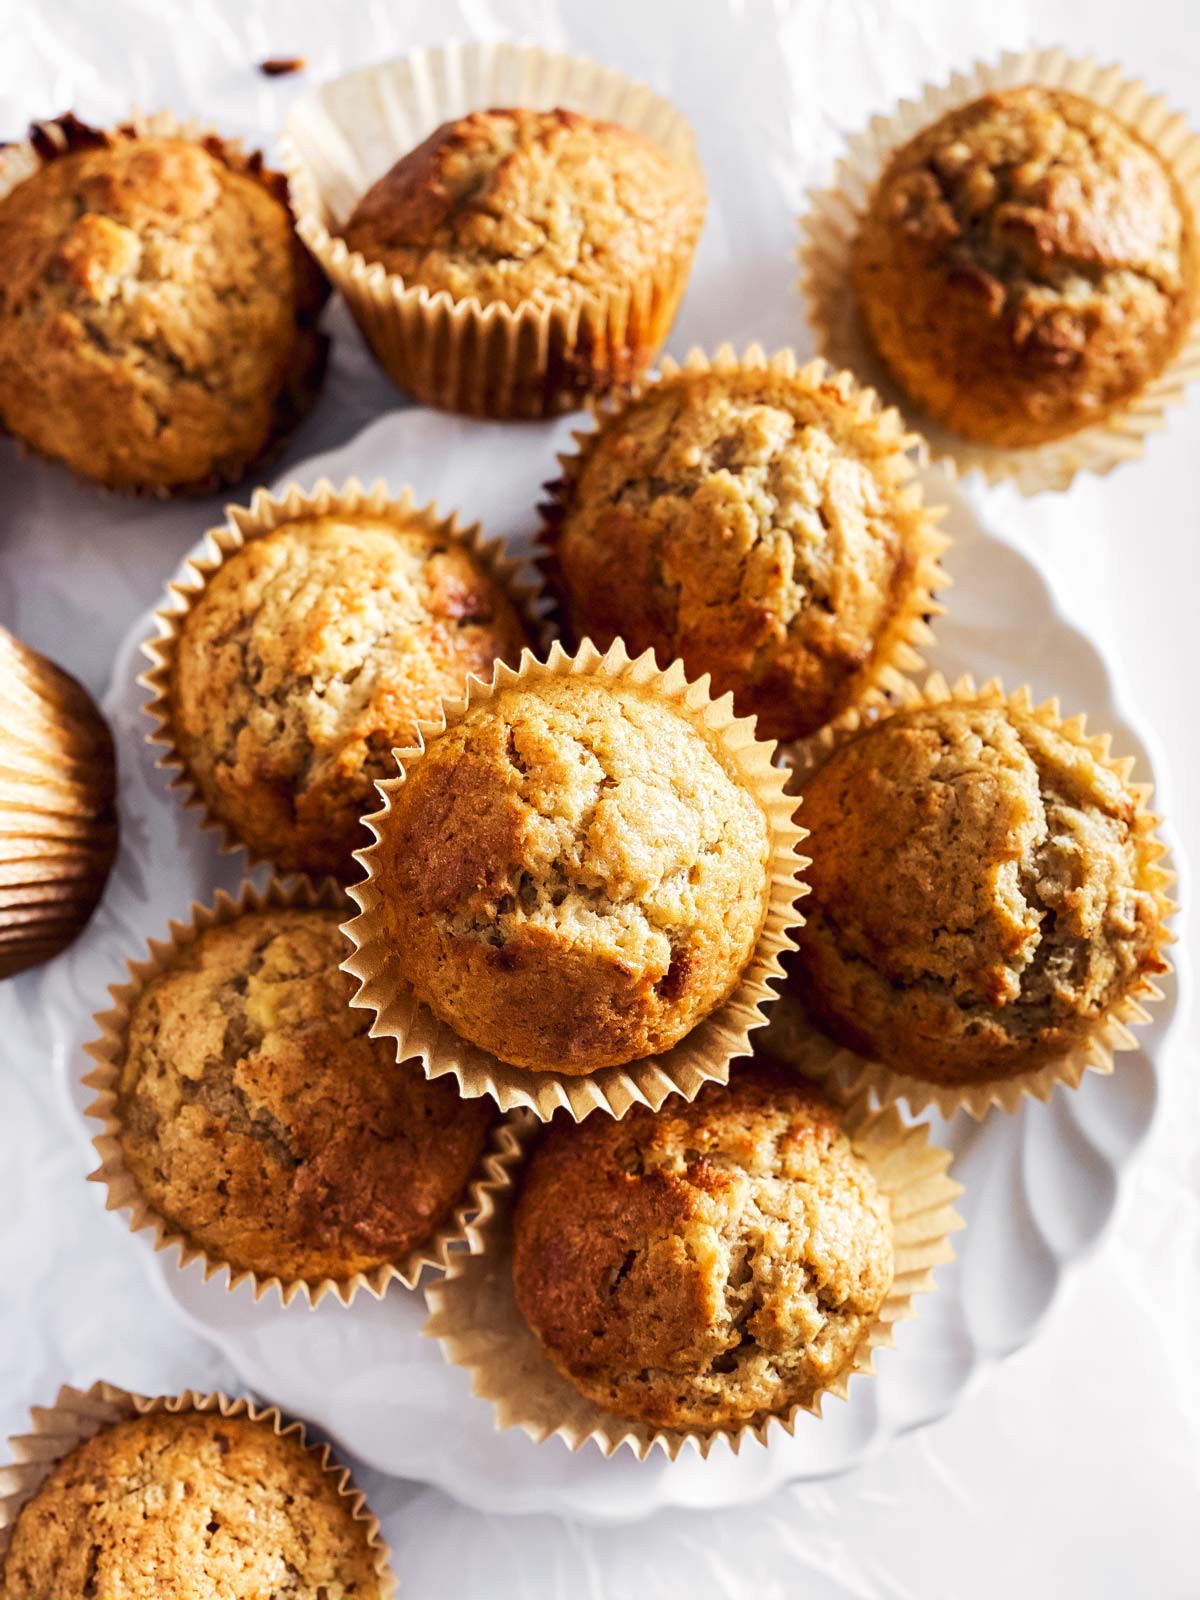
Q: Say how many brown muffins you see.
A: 11